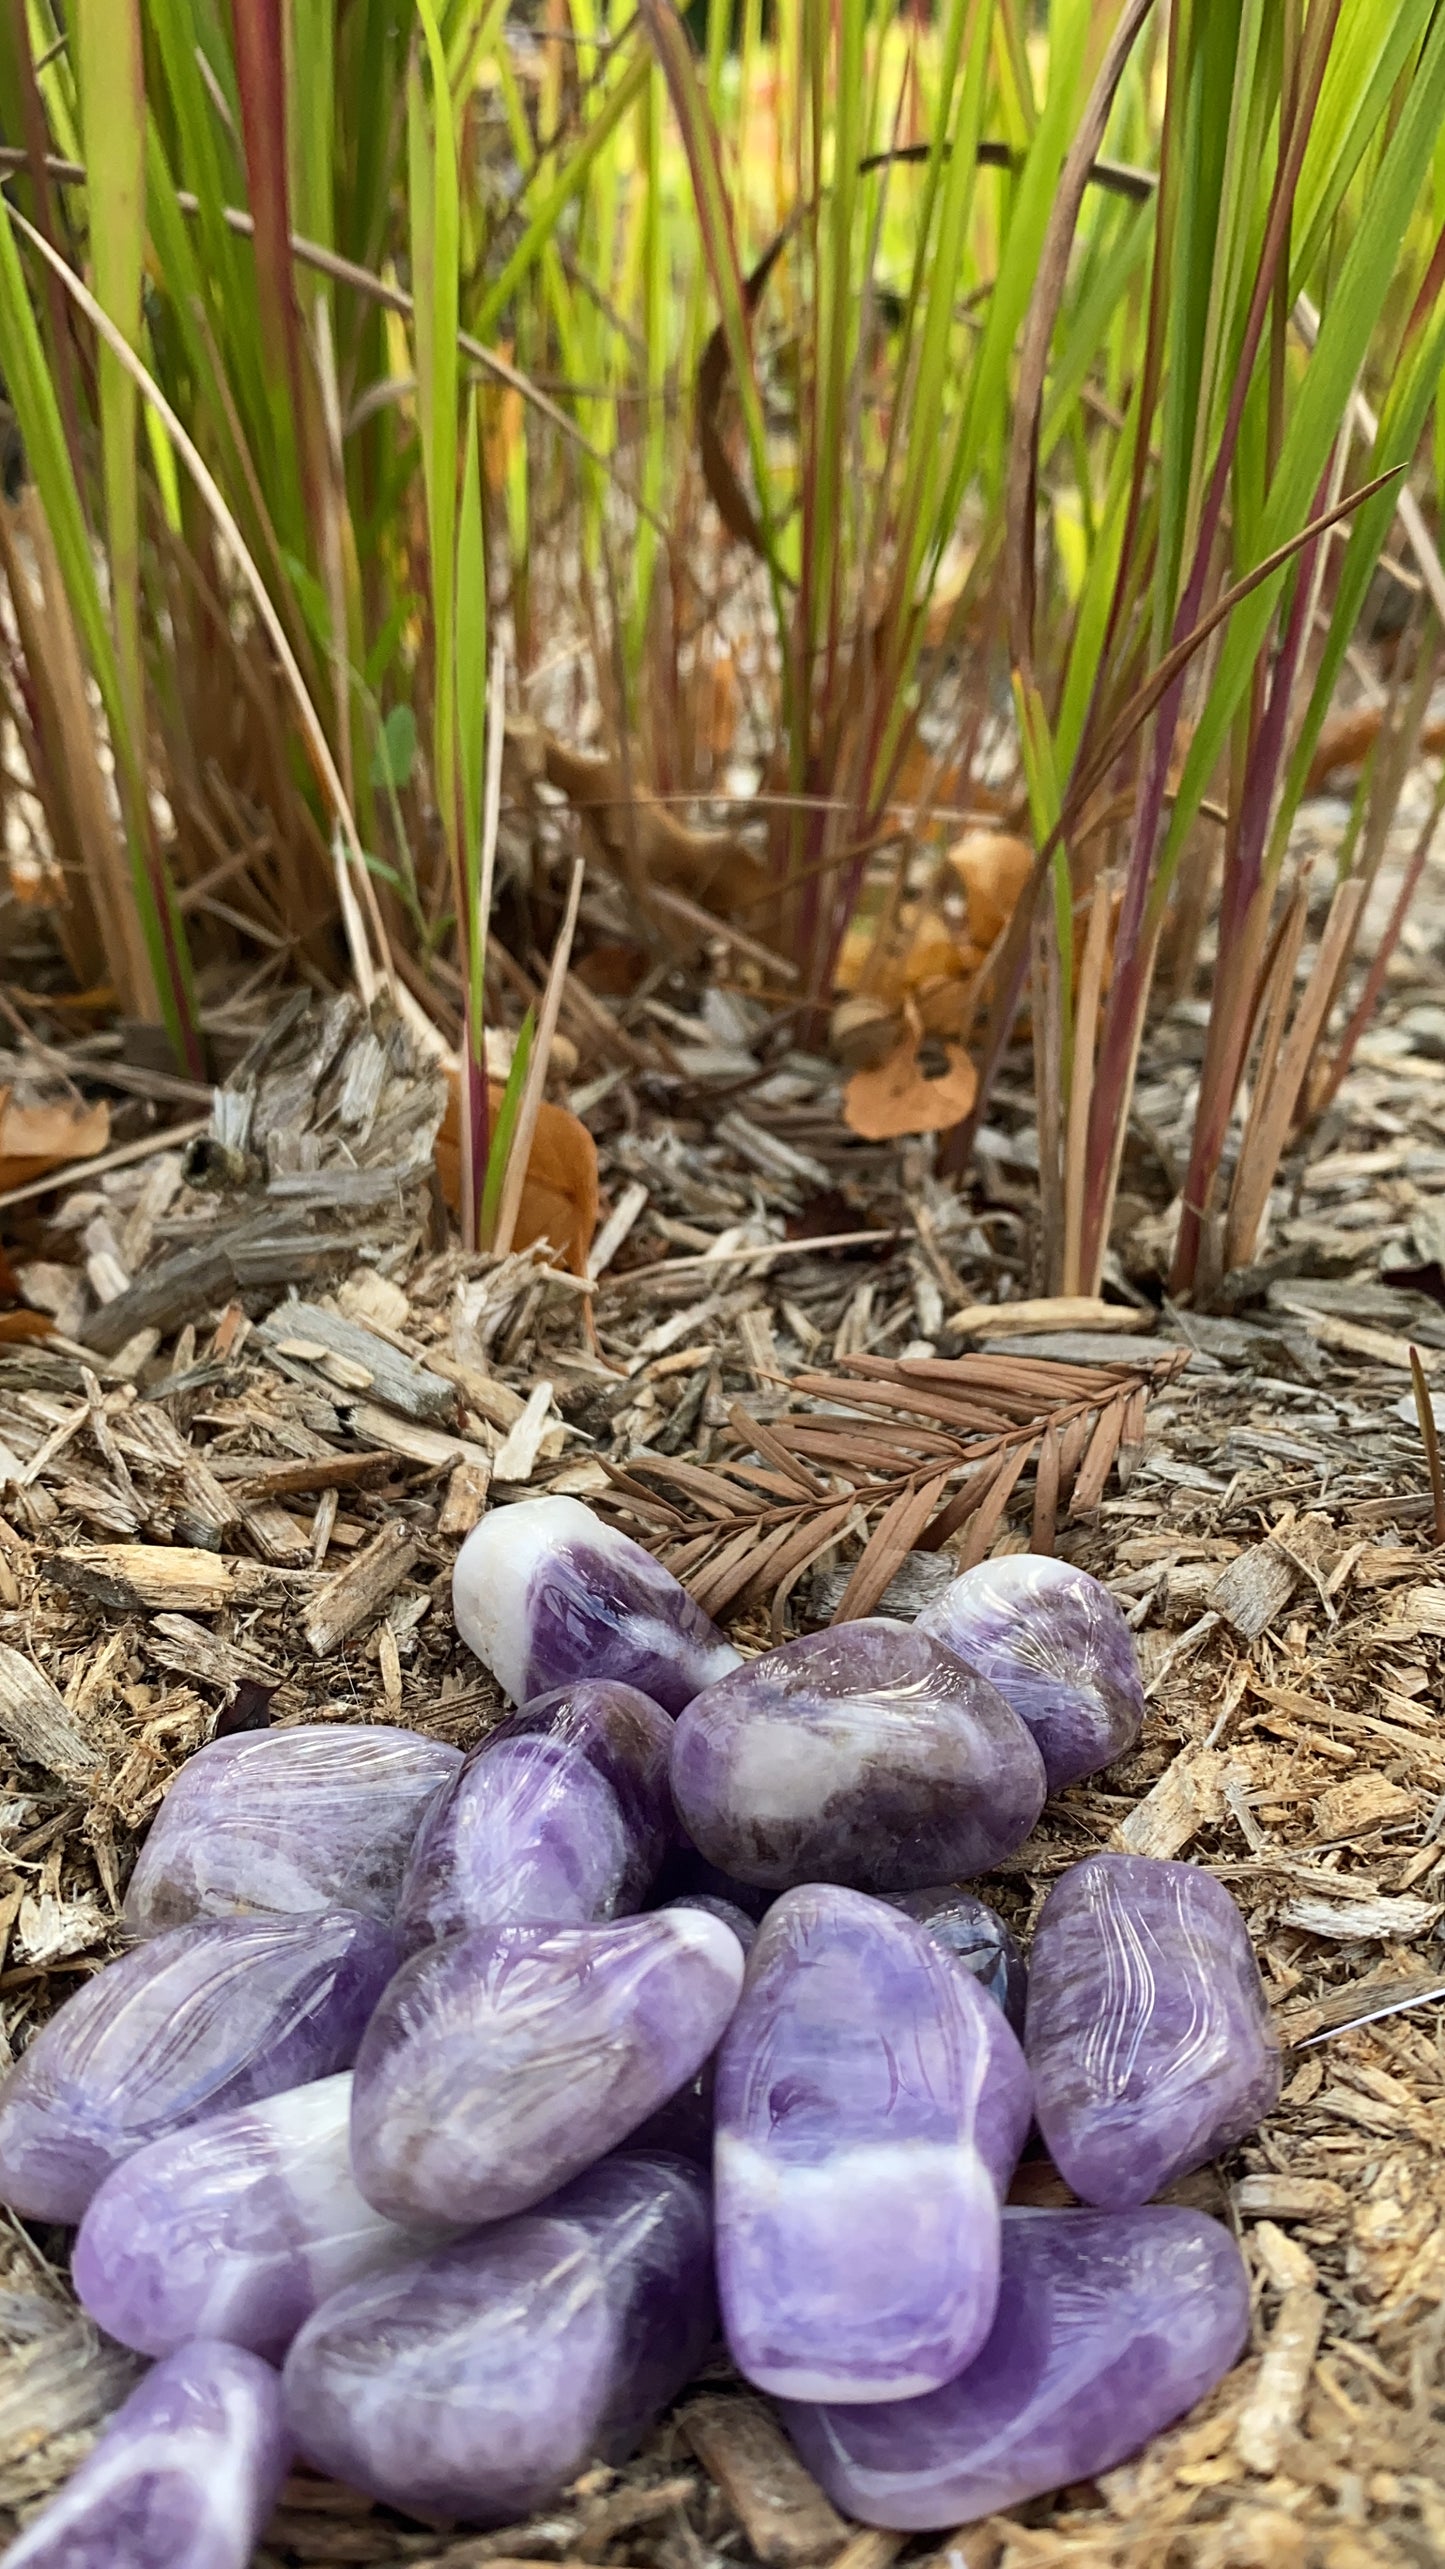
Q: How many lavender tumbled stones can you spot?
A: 15